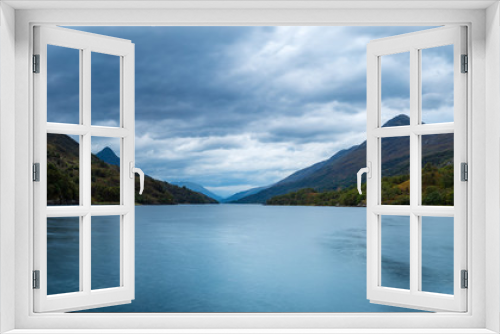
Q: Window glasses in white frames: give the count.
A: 12